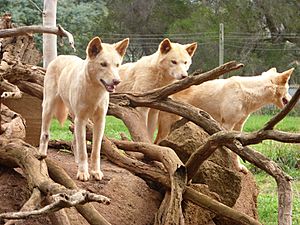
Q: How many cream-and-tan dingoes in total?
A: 3